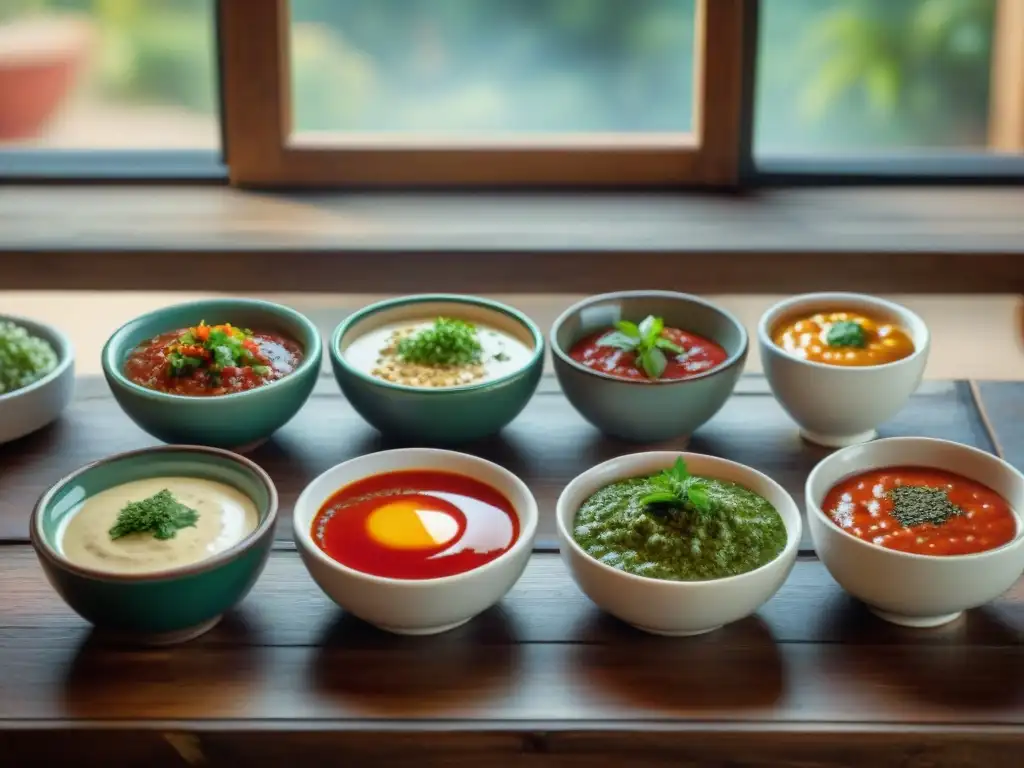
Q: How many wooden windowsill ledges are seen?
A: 1